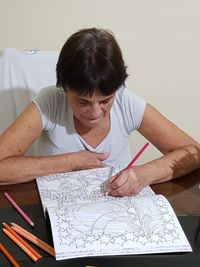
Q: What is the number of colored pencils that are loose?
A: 6